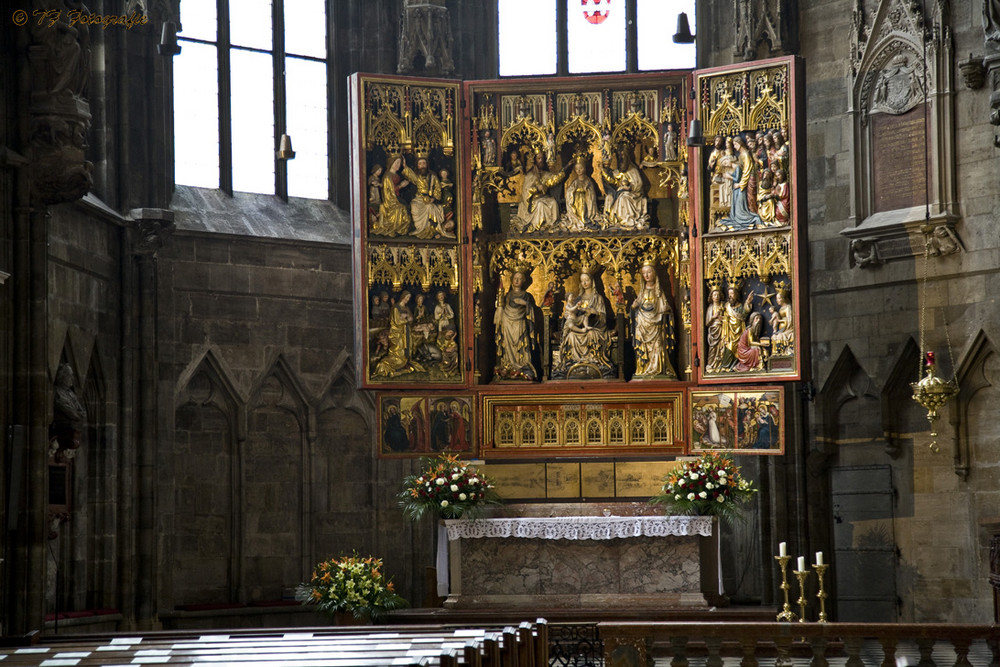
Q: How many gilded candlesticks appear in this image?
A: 3